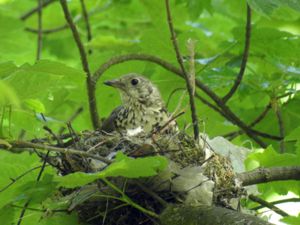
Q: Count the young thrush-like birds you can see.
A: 1